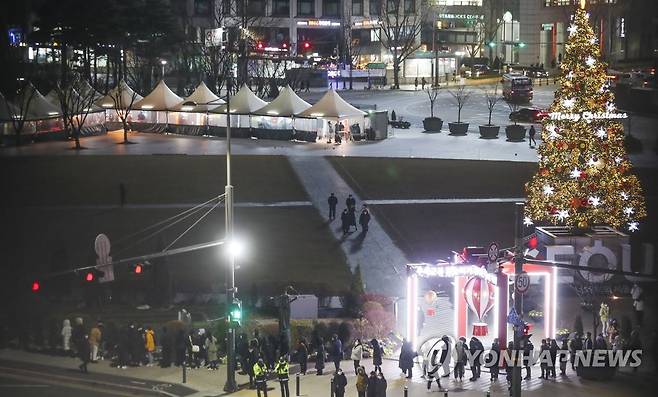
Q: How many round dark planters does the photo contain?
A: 4